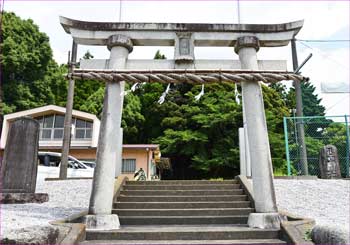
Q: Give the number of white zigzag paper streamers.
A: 4